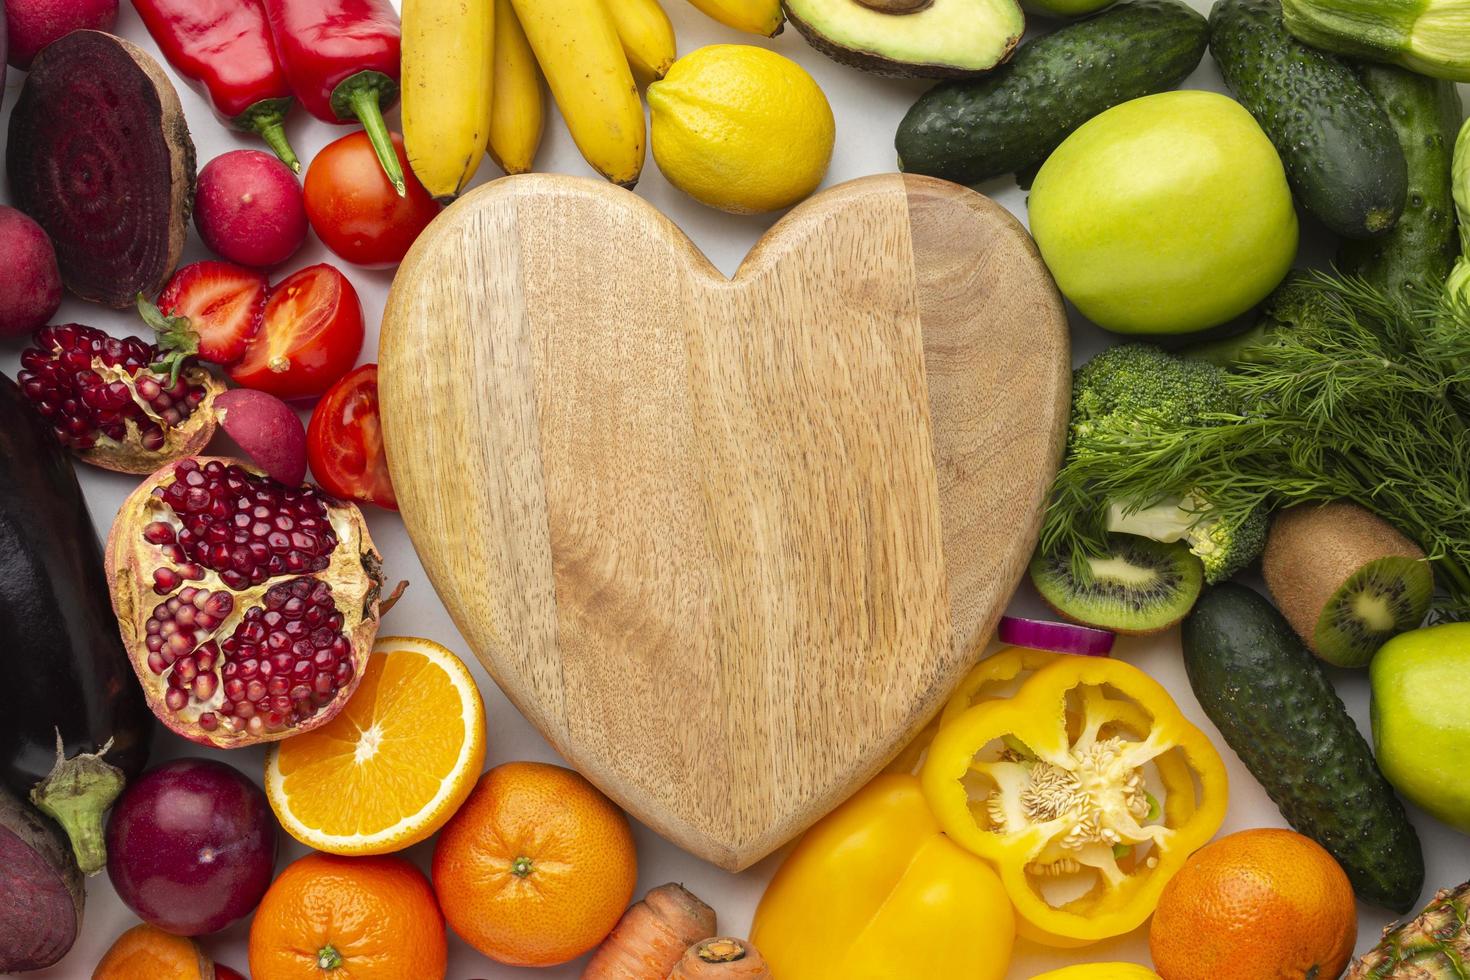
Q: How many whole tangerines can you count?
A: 3